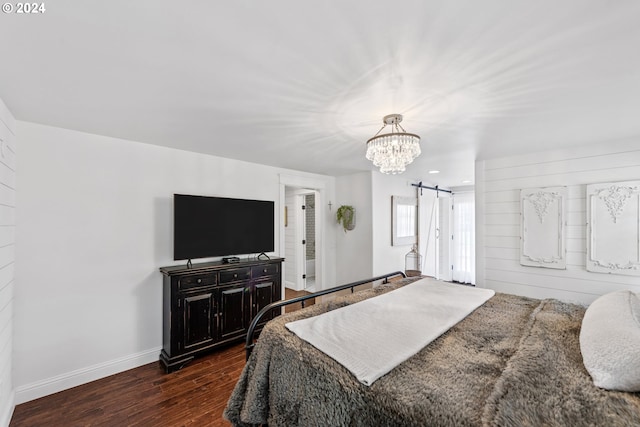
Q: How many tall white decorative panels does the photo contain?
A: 2